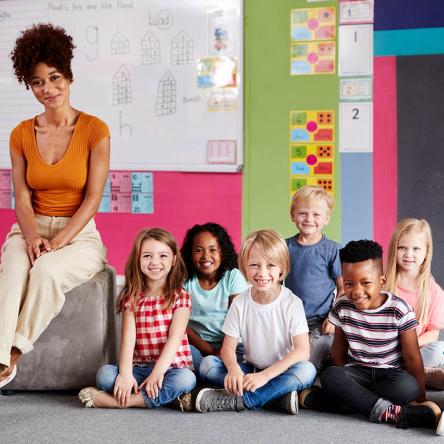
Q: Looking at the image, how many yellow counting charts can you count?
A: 5